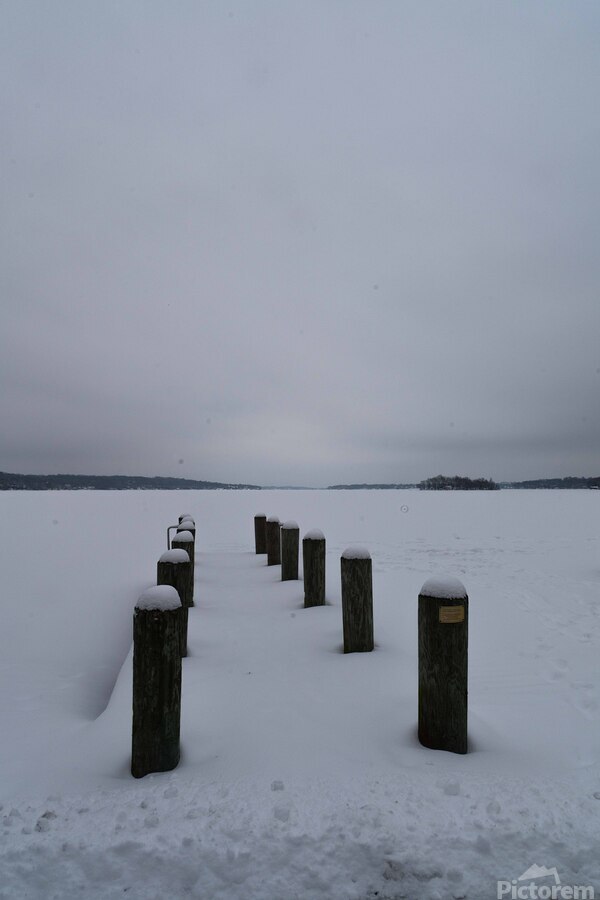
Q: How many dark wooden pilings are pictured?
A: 12